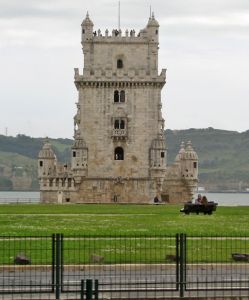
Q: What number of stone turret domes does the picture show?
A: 7